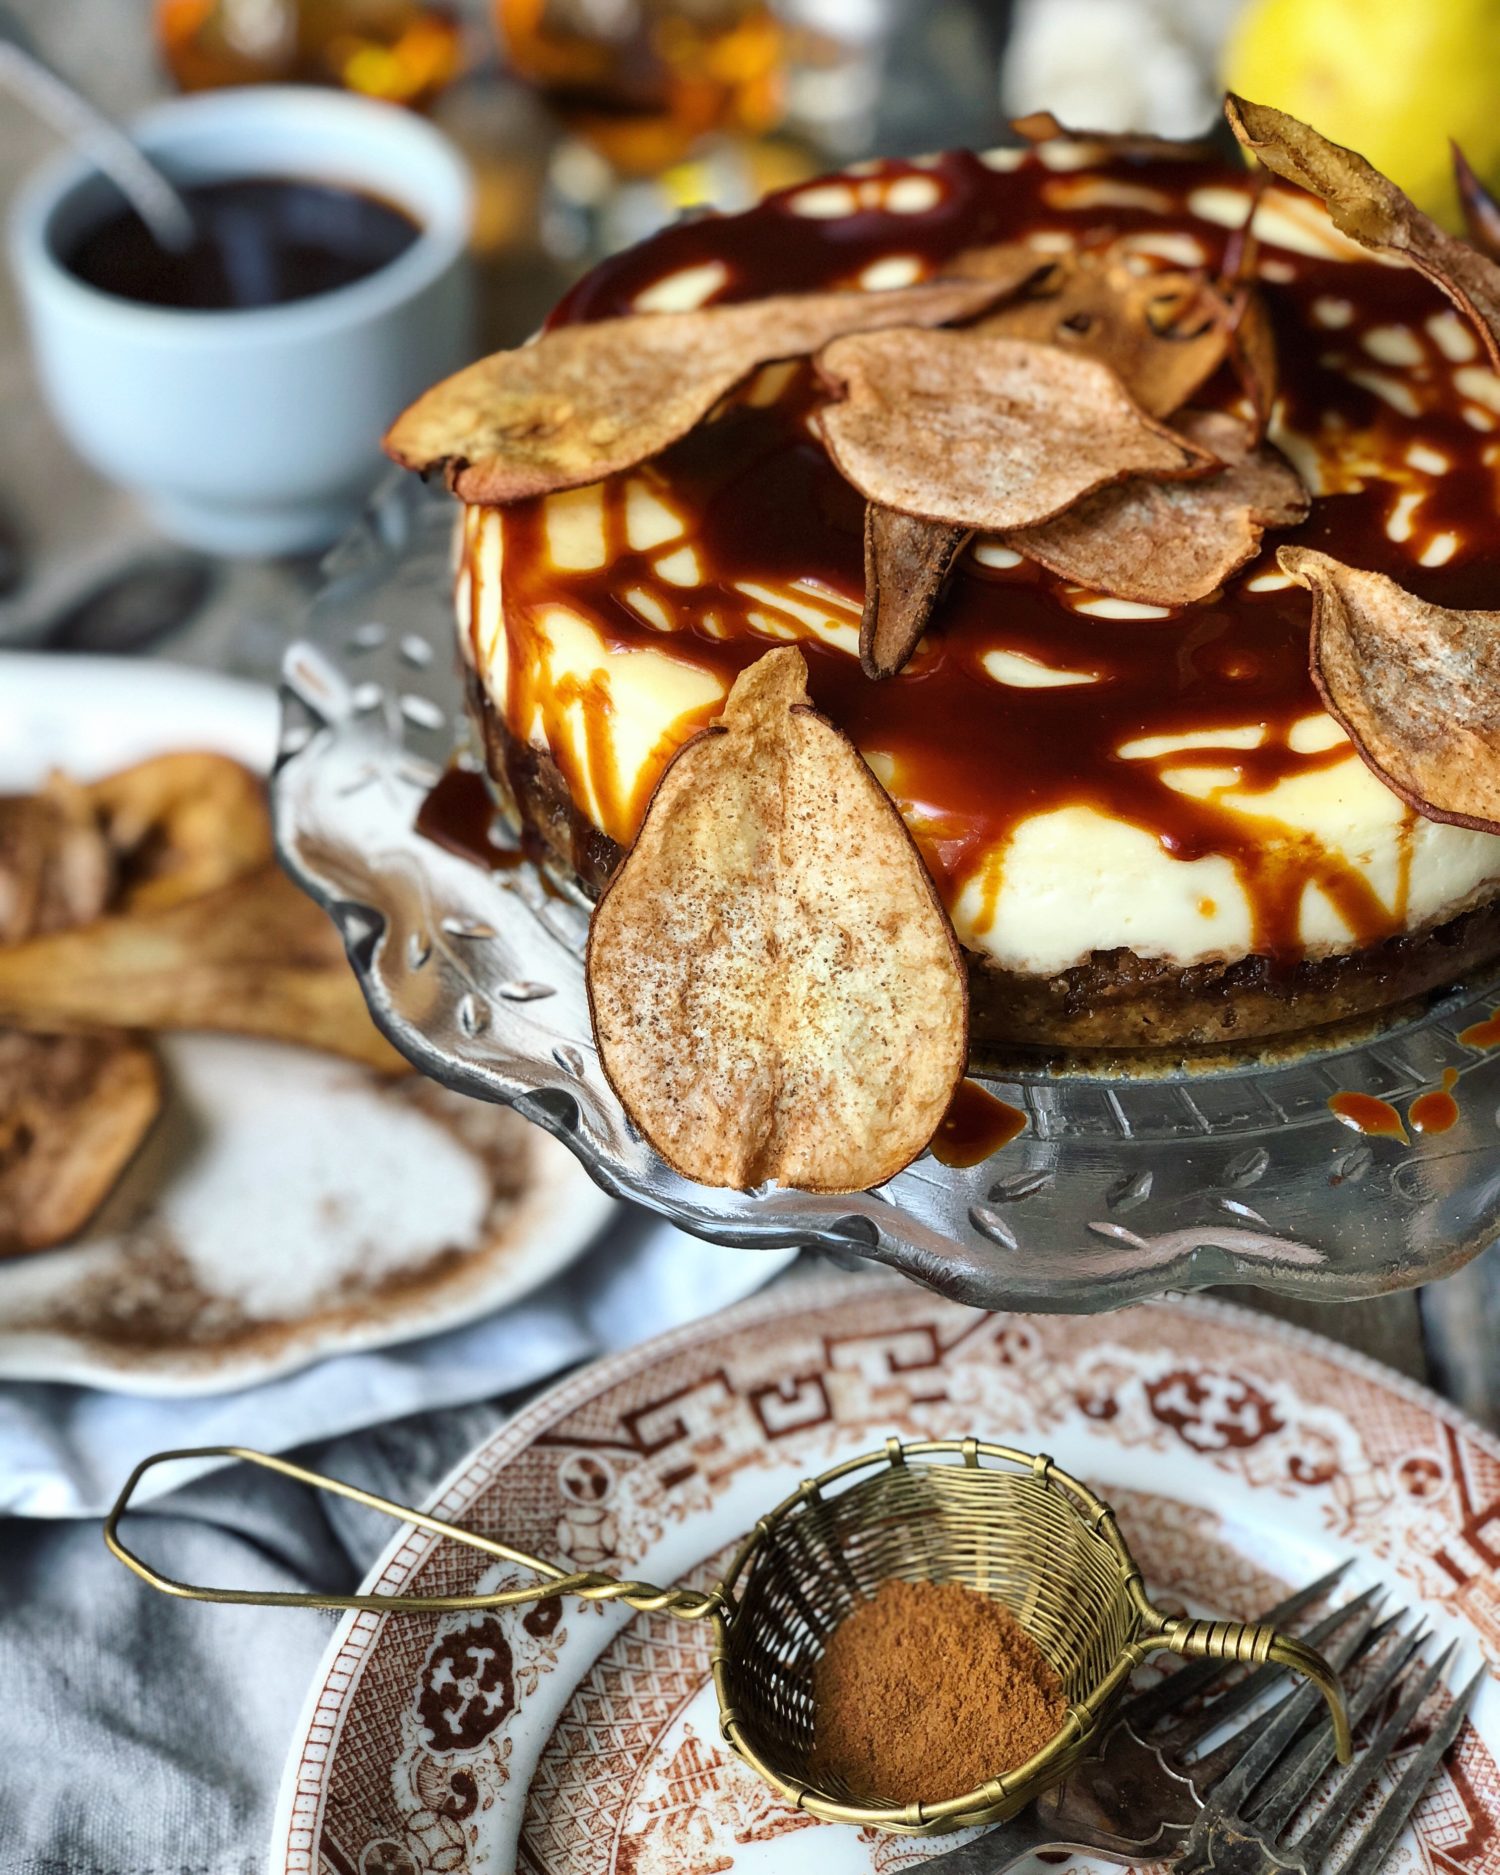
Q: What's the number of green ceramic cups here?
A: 0